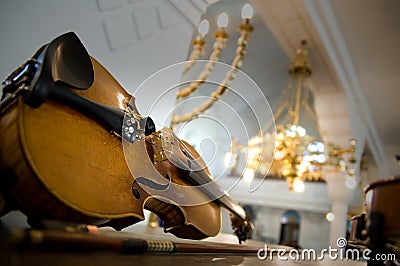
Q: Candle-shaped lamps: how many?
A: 3